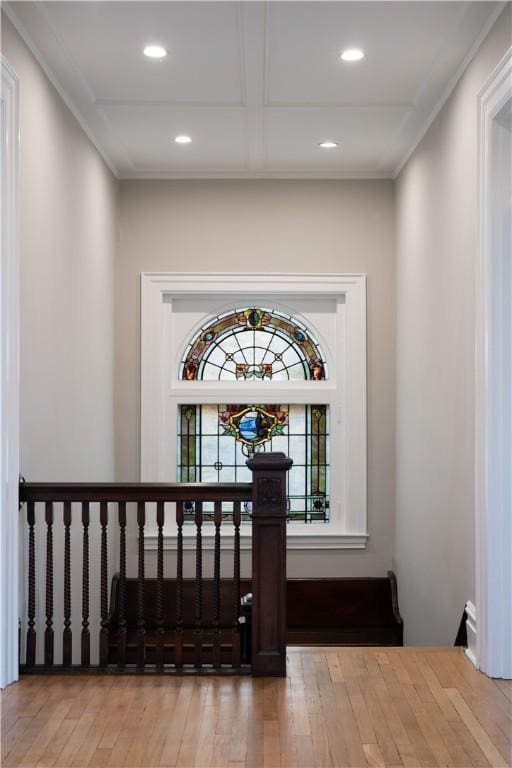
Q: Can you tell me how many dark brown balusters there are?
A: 12